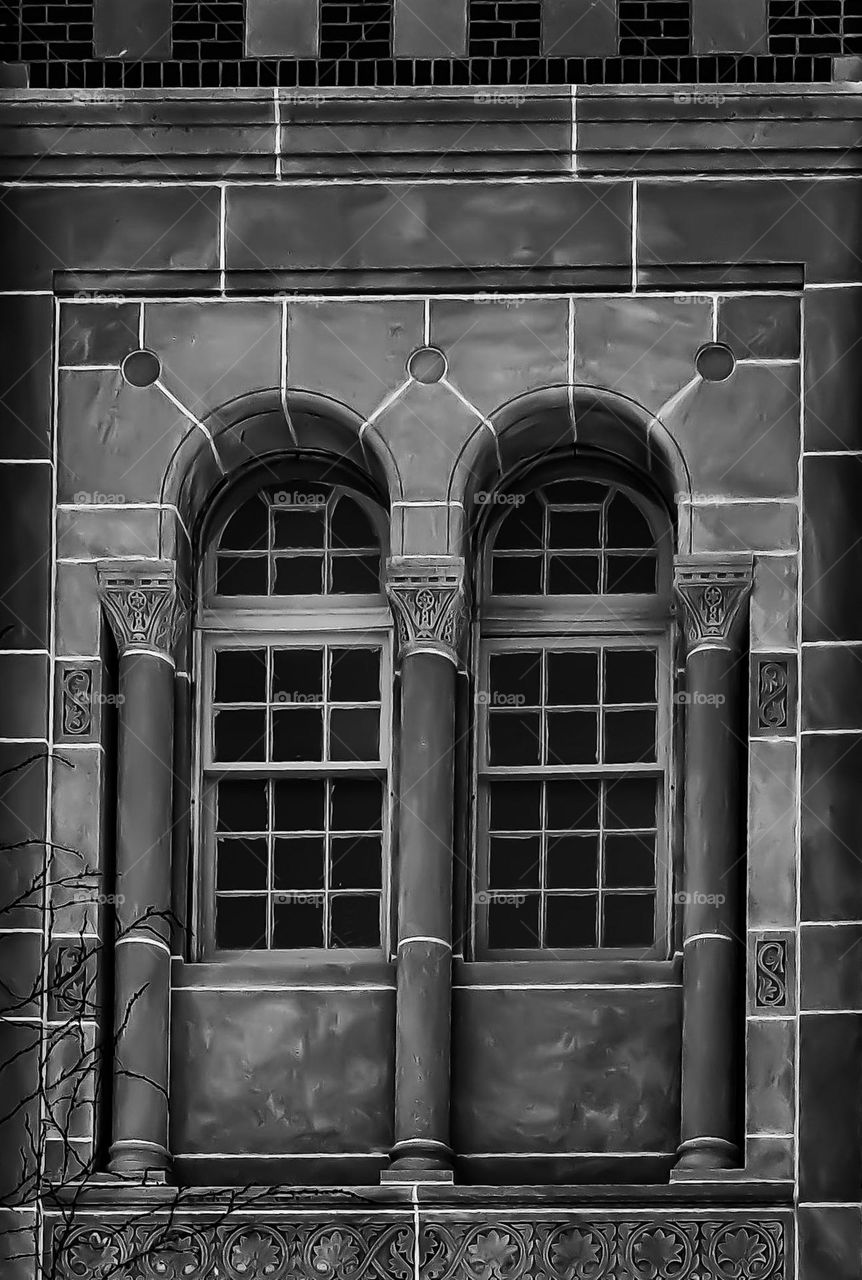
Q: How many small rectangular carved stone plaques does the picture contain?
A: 4